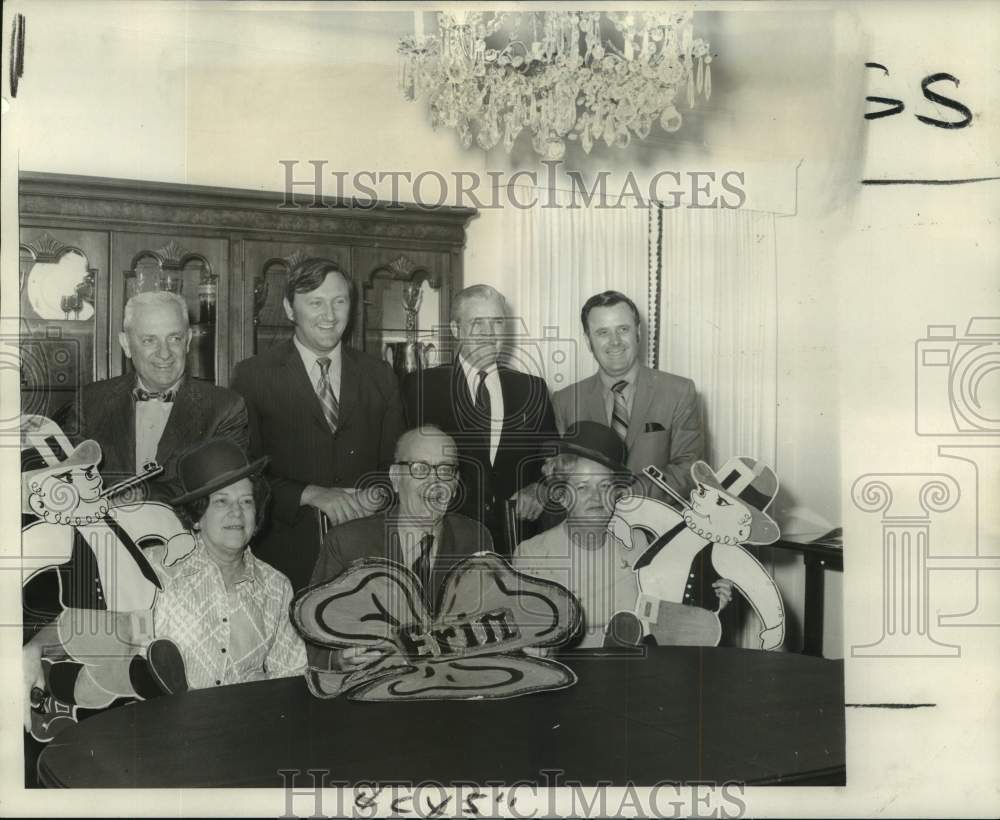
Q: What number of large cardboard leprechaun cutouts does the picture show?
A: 2